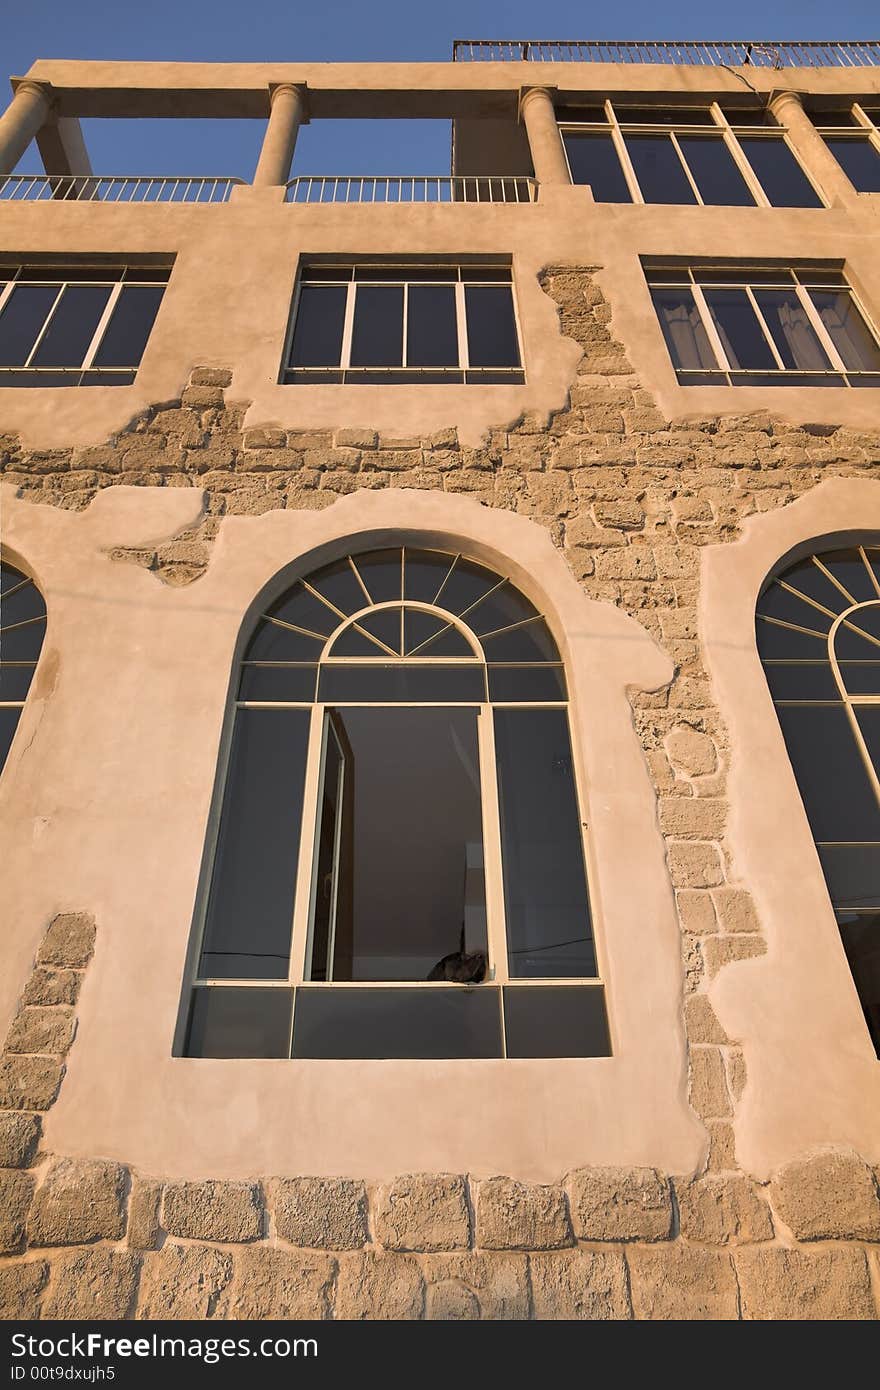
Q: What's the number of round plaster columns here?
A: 4